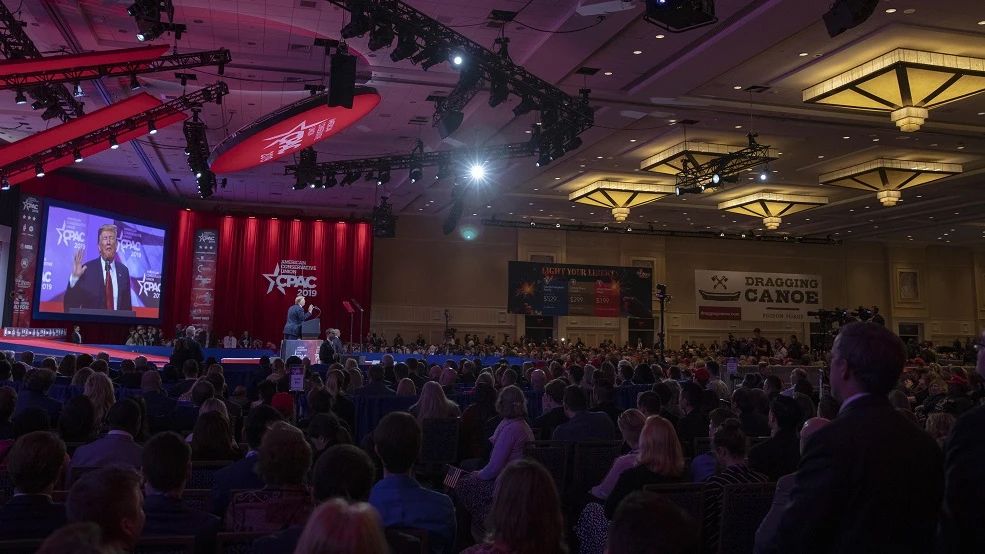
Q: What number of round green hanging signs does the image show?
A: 0